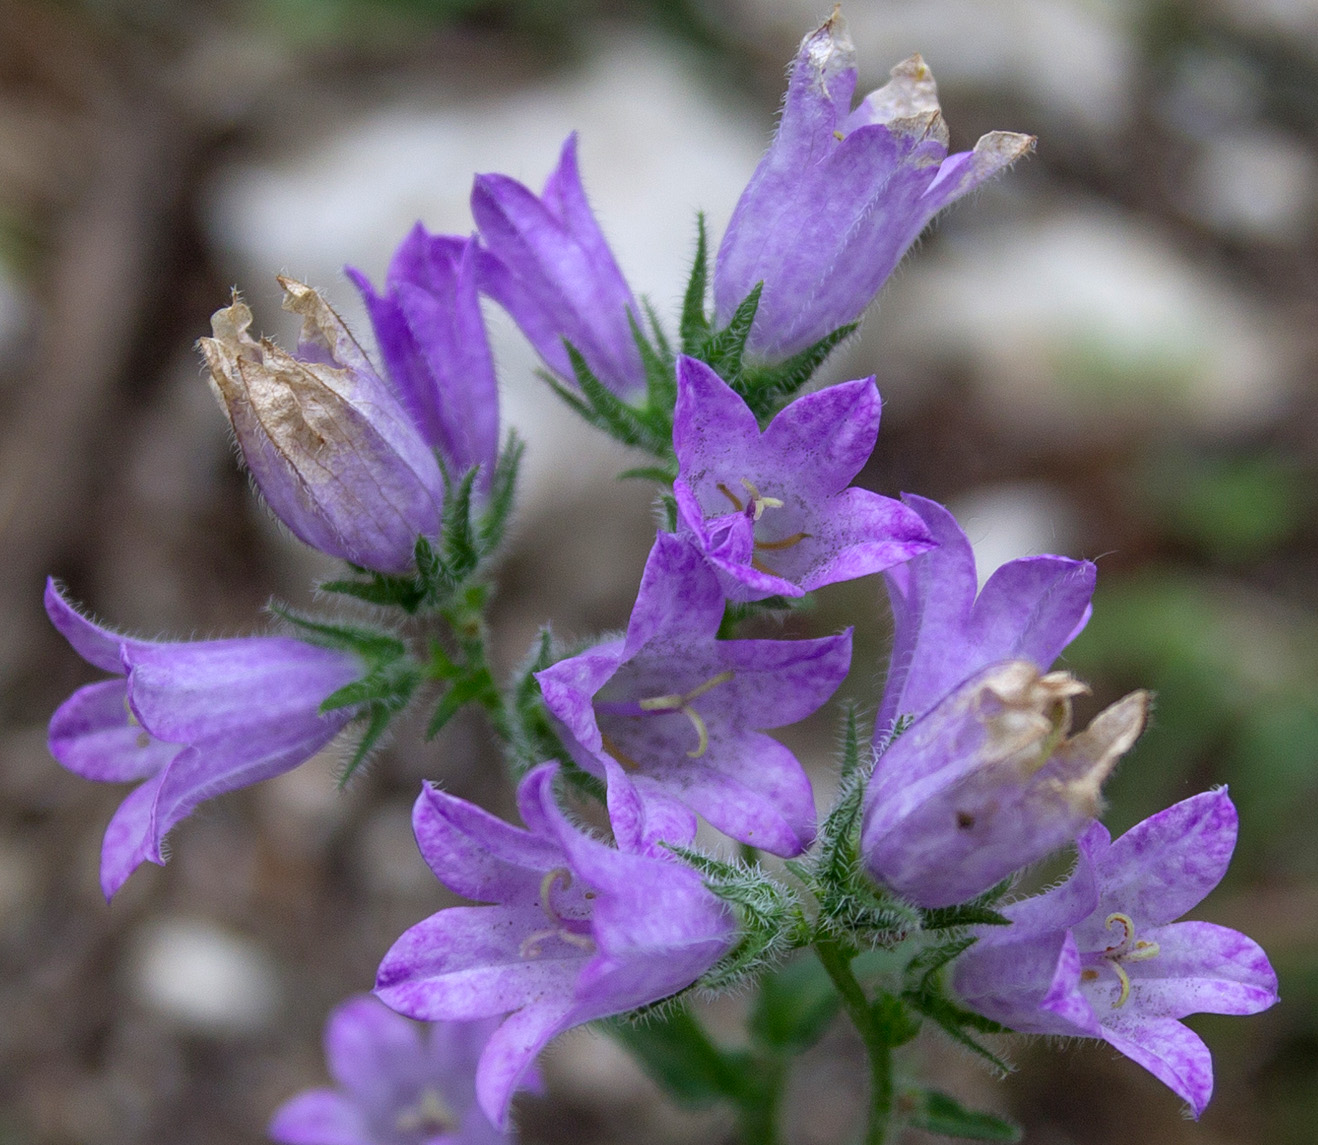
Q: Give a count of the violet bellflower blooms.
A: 12